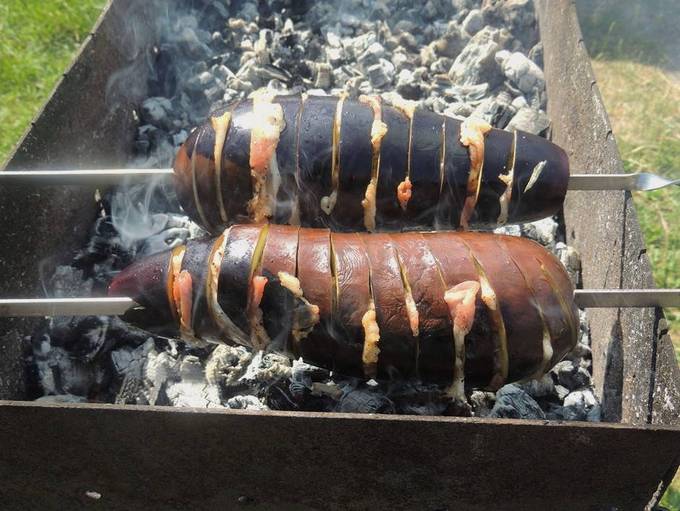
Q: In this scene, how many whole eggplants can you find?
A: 2